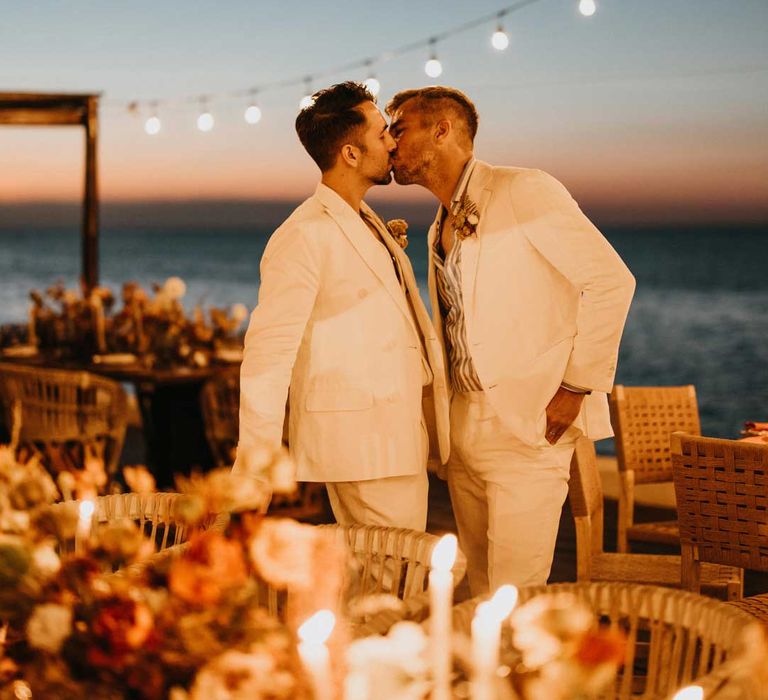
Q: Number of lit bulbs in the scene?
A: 8